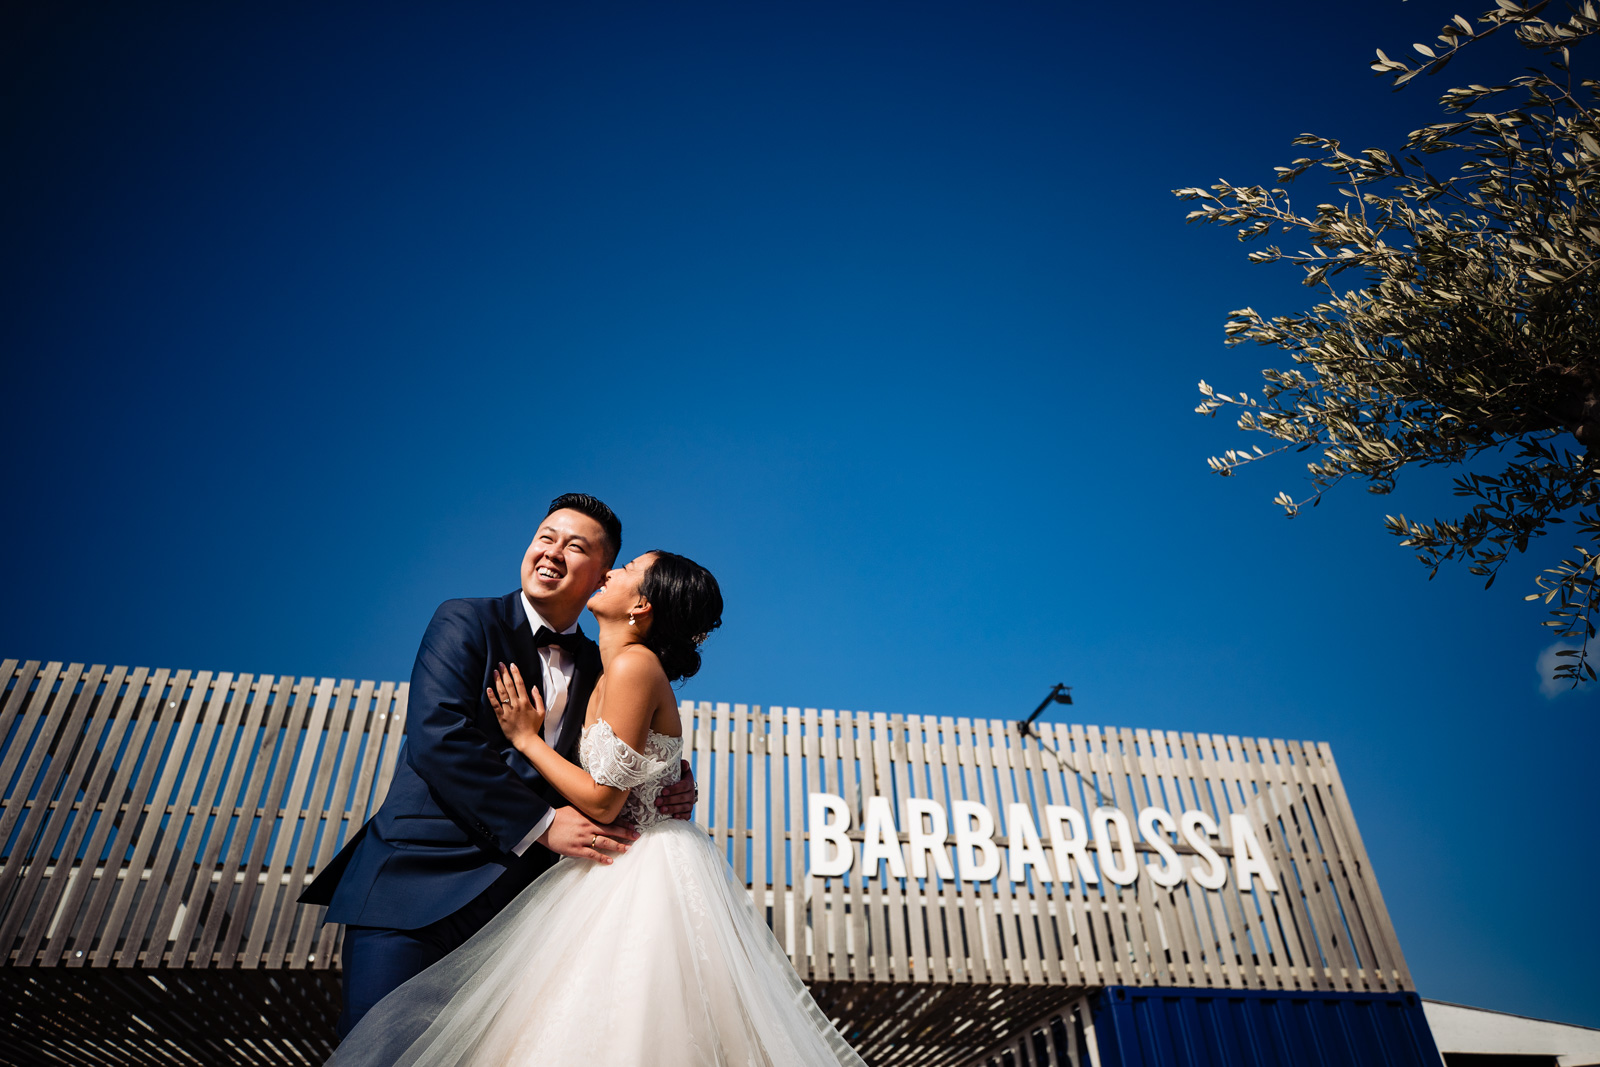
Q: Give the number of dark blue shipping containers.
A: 1